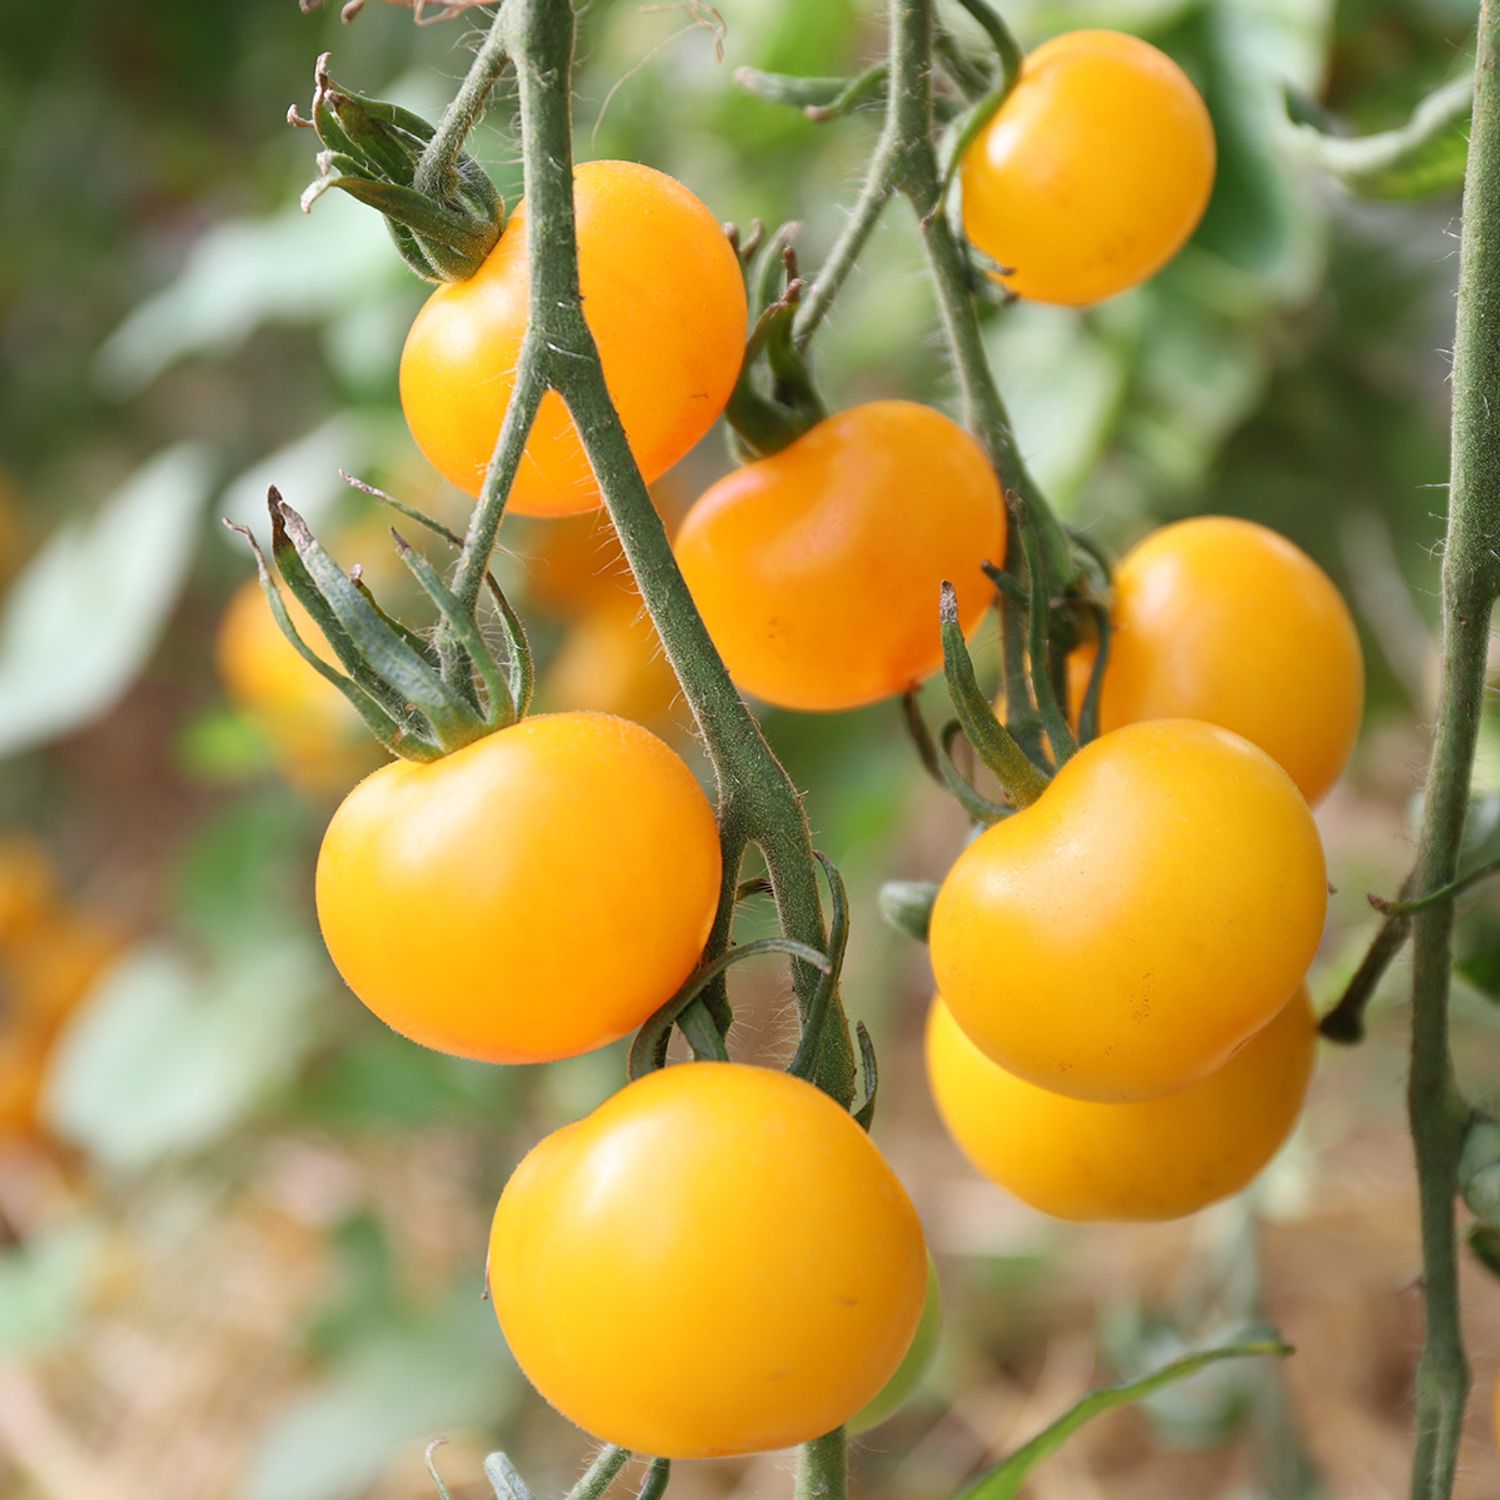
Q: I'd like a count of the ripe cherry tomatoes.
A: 8